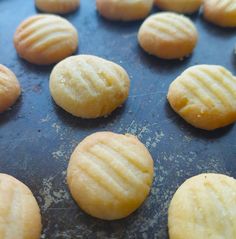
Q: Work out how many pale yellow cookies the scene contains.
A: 12